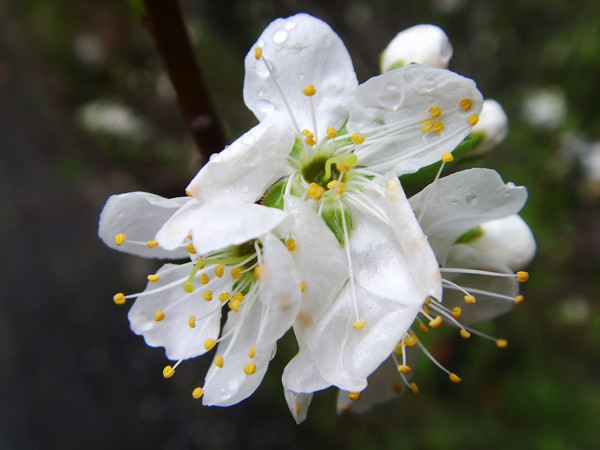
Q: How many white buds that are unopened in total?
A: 3